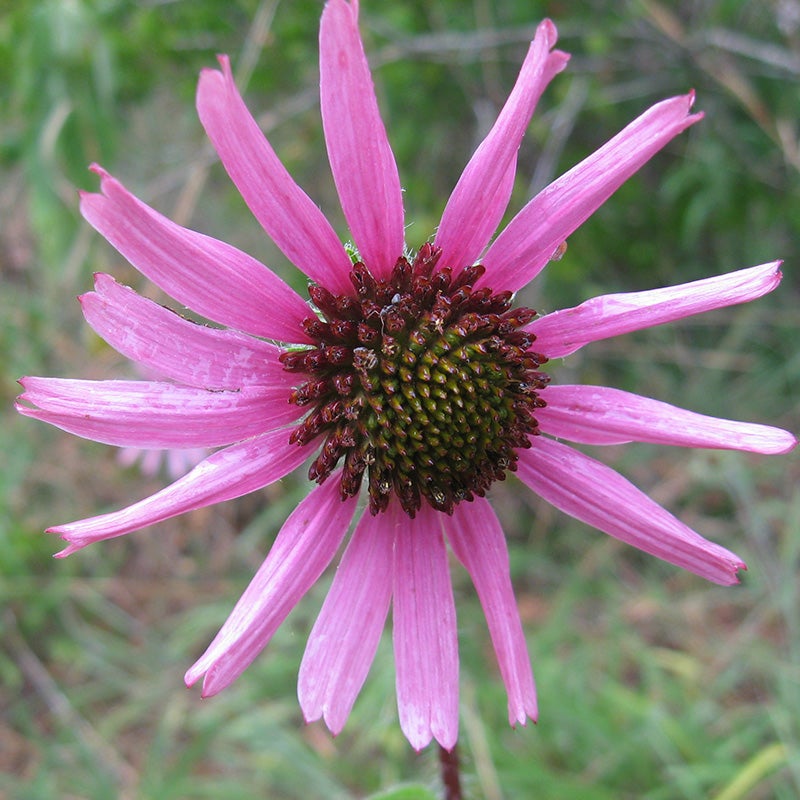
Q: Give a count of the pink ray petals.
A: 15